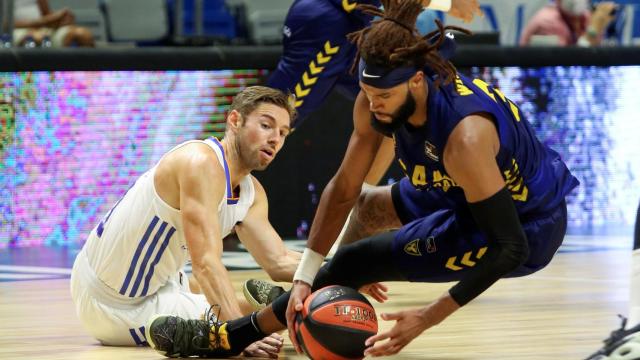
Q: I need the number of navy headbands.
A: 1